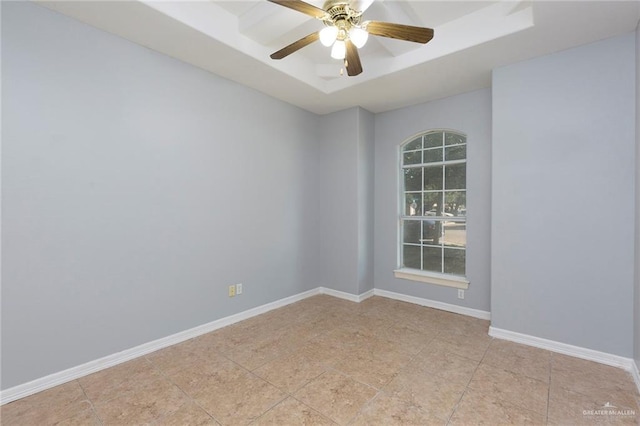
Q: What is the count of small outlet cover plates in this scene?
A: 3